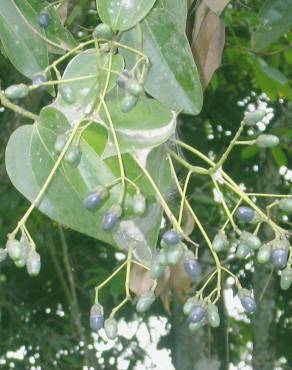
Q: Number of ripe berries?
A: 12